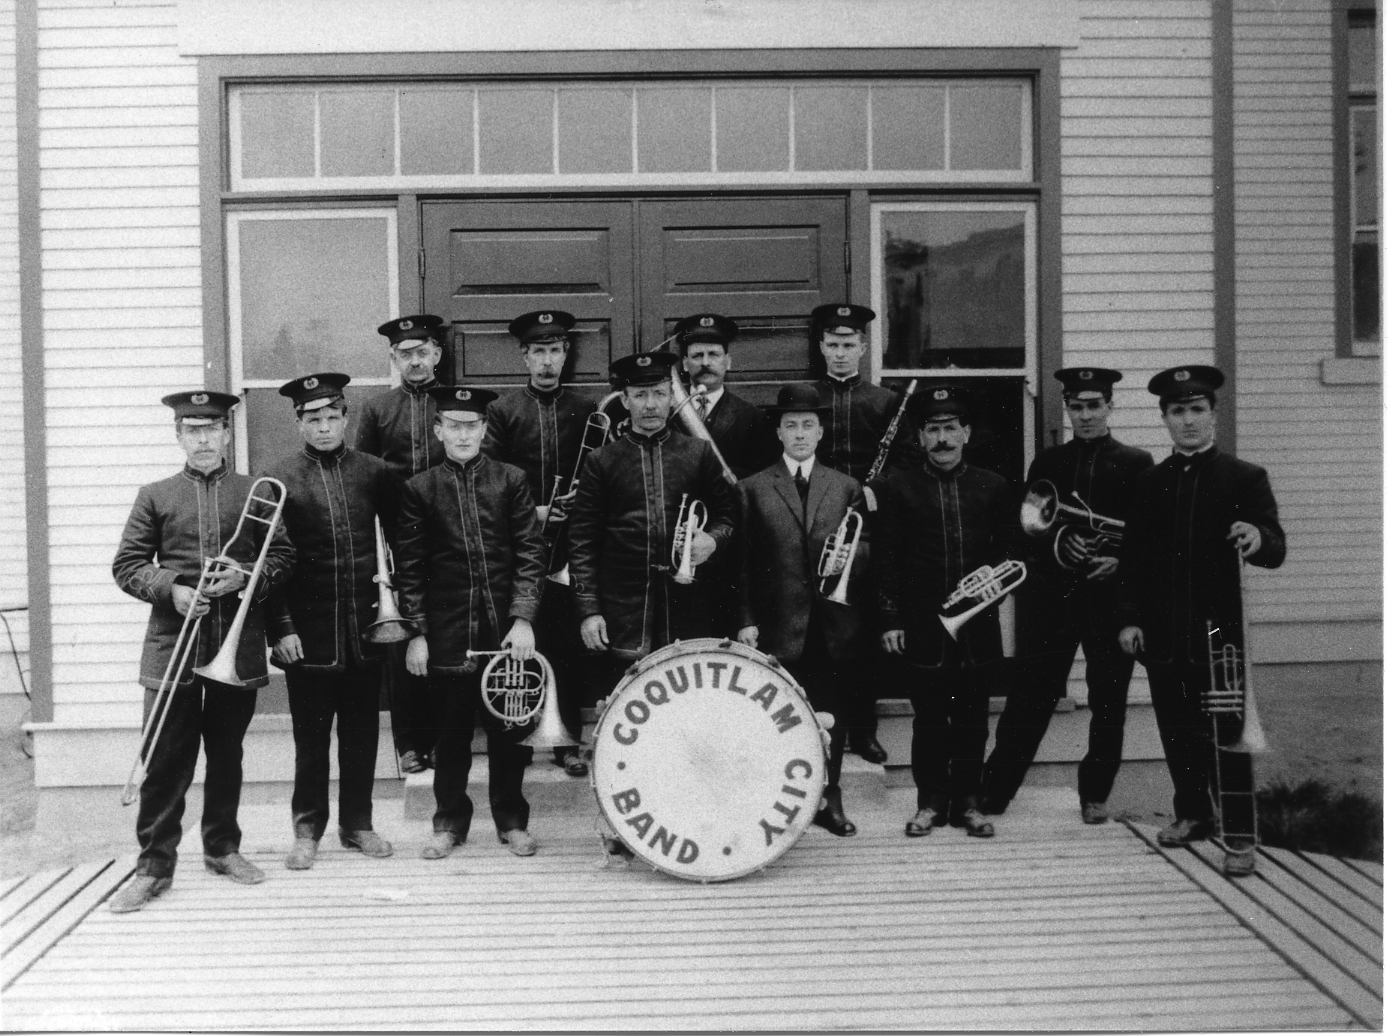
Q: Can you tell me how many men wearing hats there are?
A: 12